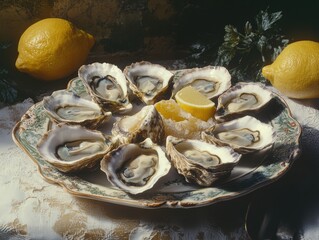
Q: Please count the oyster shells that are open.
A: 9